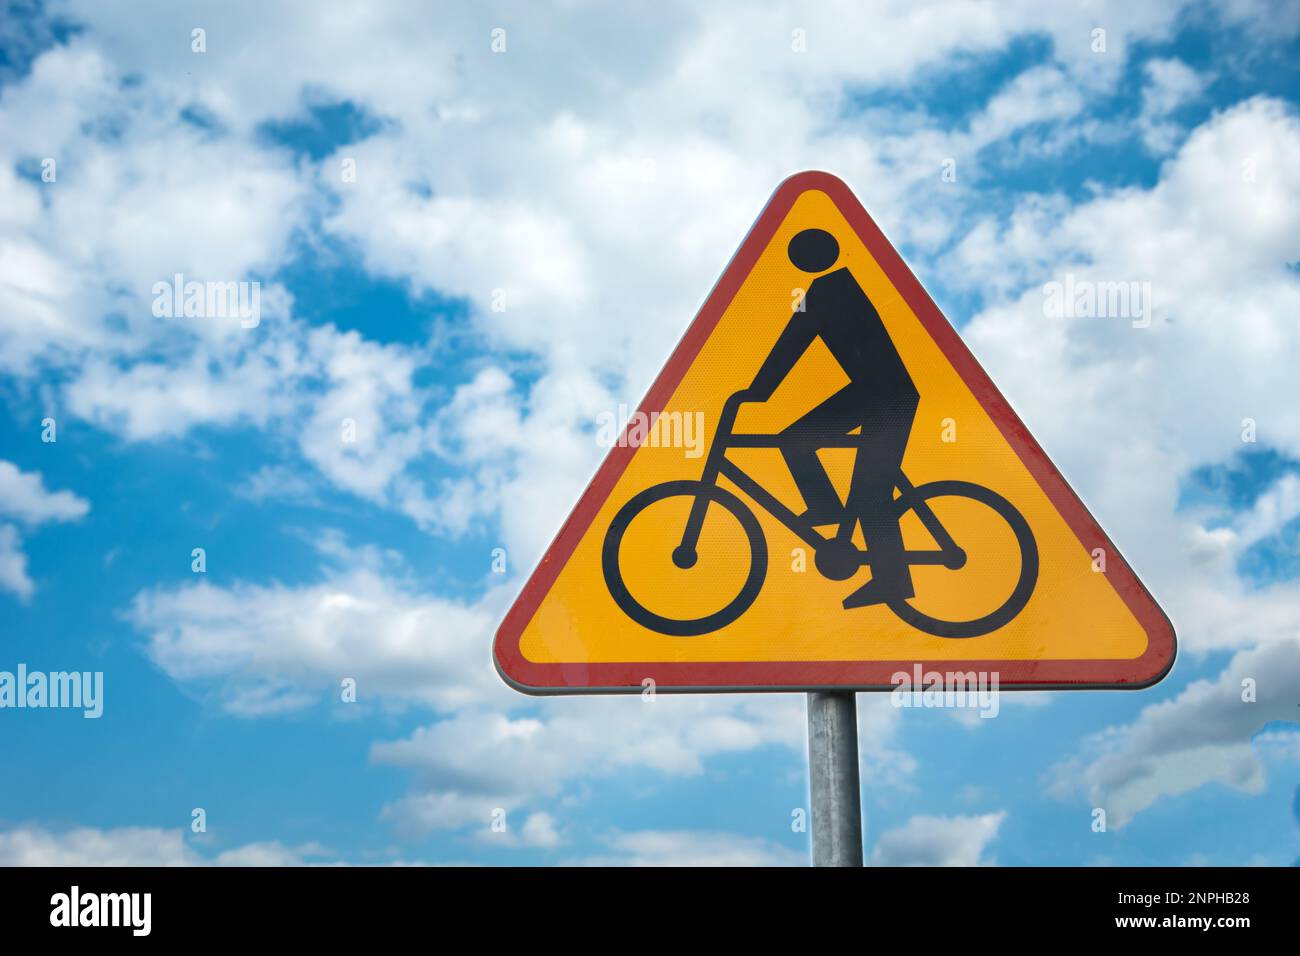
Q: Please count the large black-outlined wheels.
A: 2